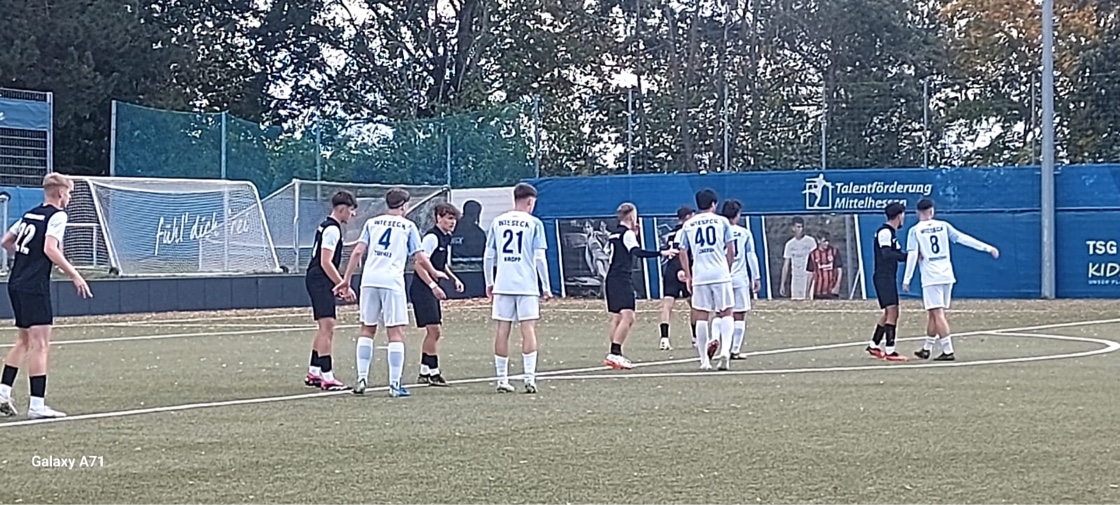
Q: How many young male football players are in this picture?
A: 11